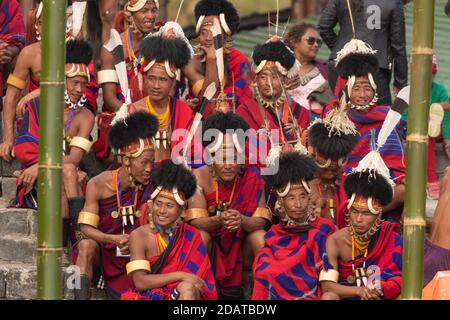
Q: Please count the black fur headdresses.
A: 11